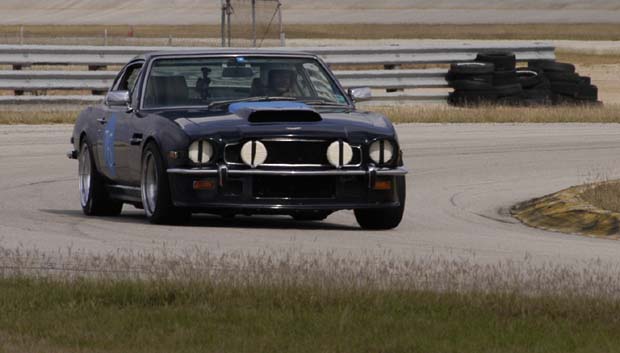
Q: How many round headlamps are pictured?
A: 4